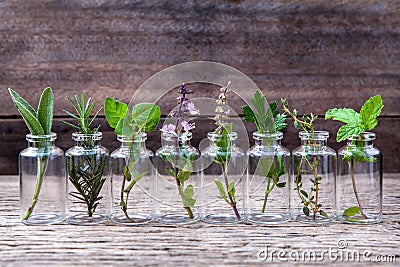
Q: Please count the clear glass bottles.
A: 8